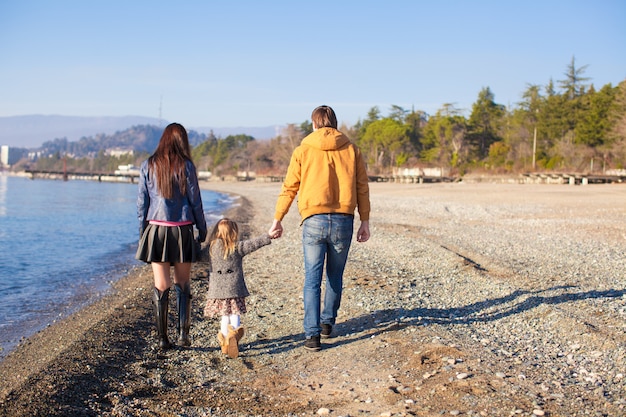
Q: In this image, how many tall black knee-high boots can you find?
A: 2